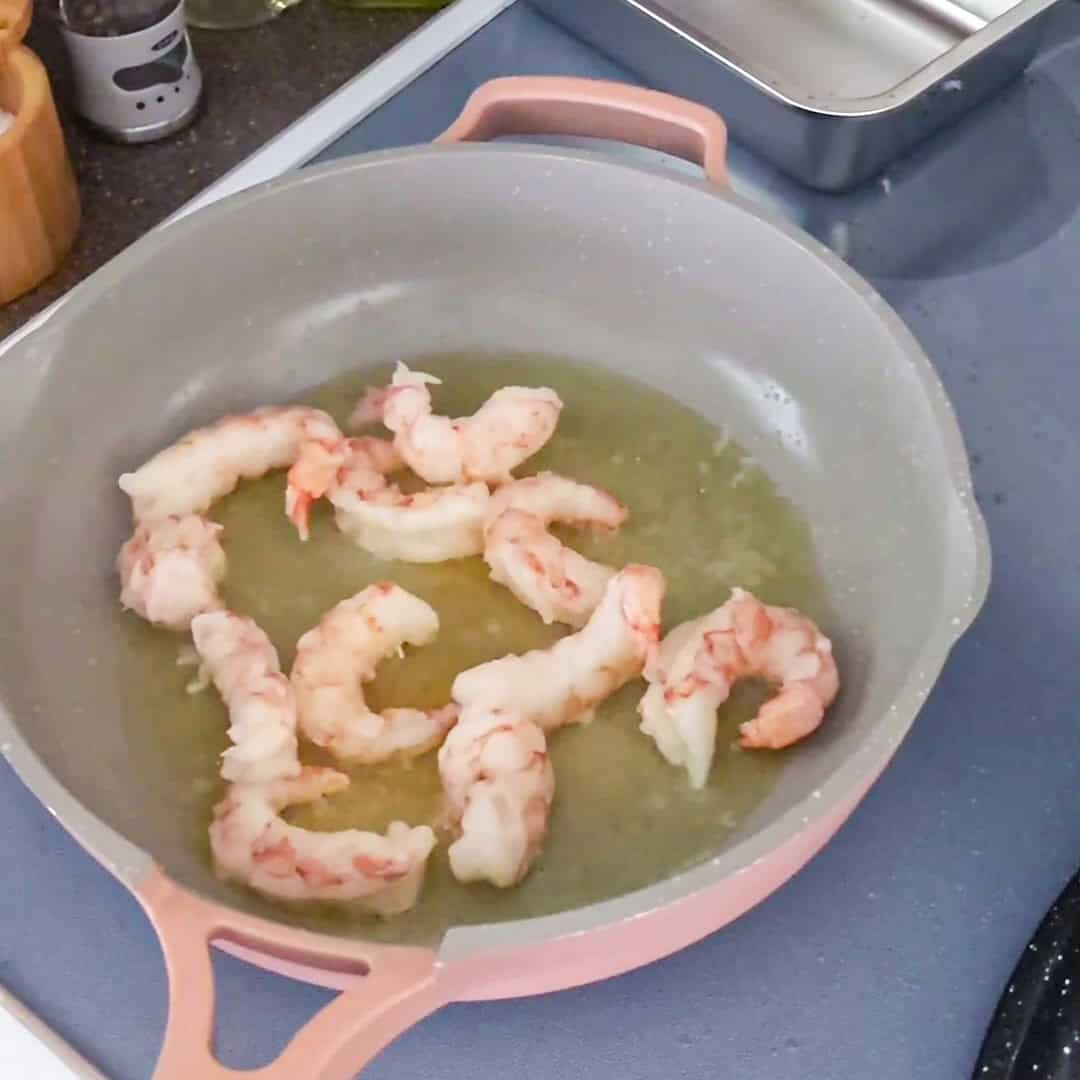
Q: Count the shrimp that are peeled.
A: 11